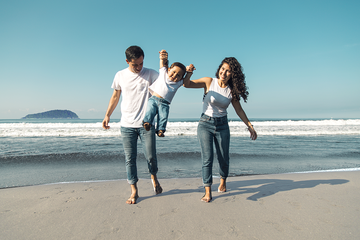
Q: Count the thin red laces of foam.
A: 0